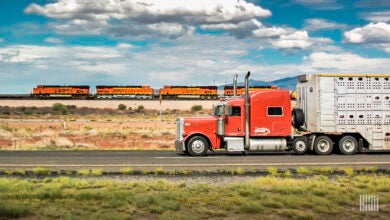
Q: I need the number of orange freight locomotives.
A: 4